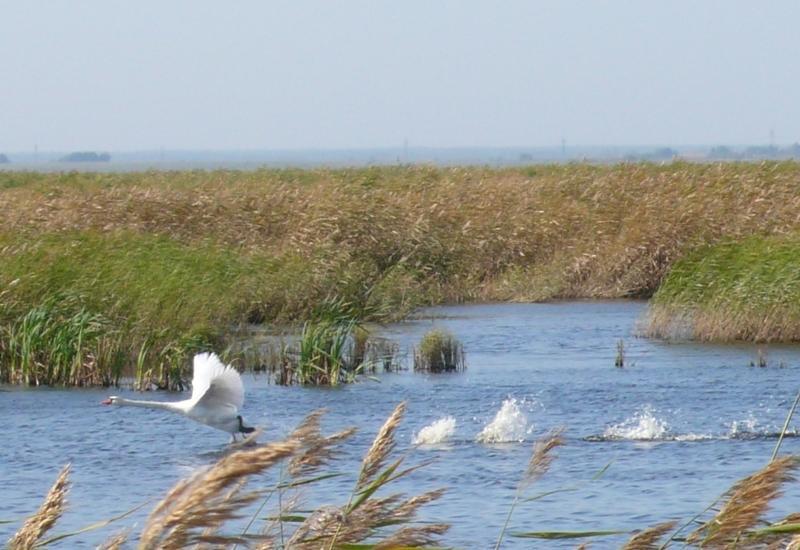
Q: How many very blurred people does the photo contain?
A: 0